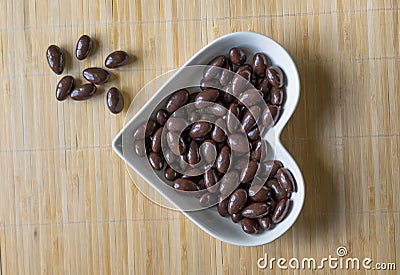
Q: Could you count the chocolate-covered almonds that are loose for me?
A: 7